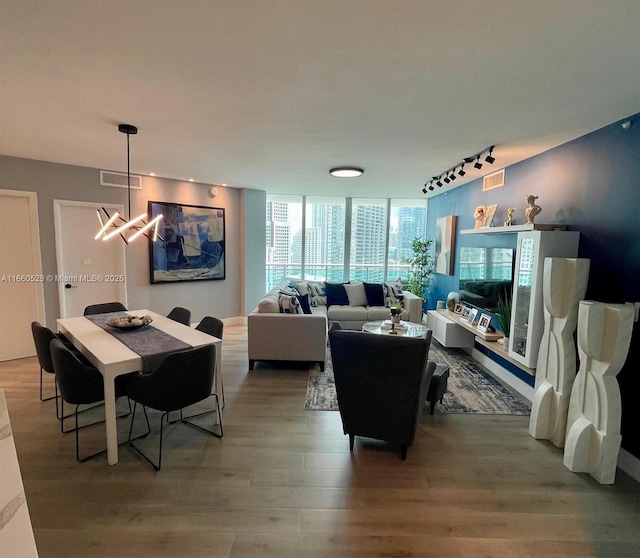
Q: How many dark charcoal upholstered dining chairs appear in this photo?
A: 6